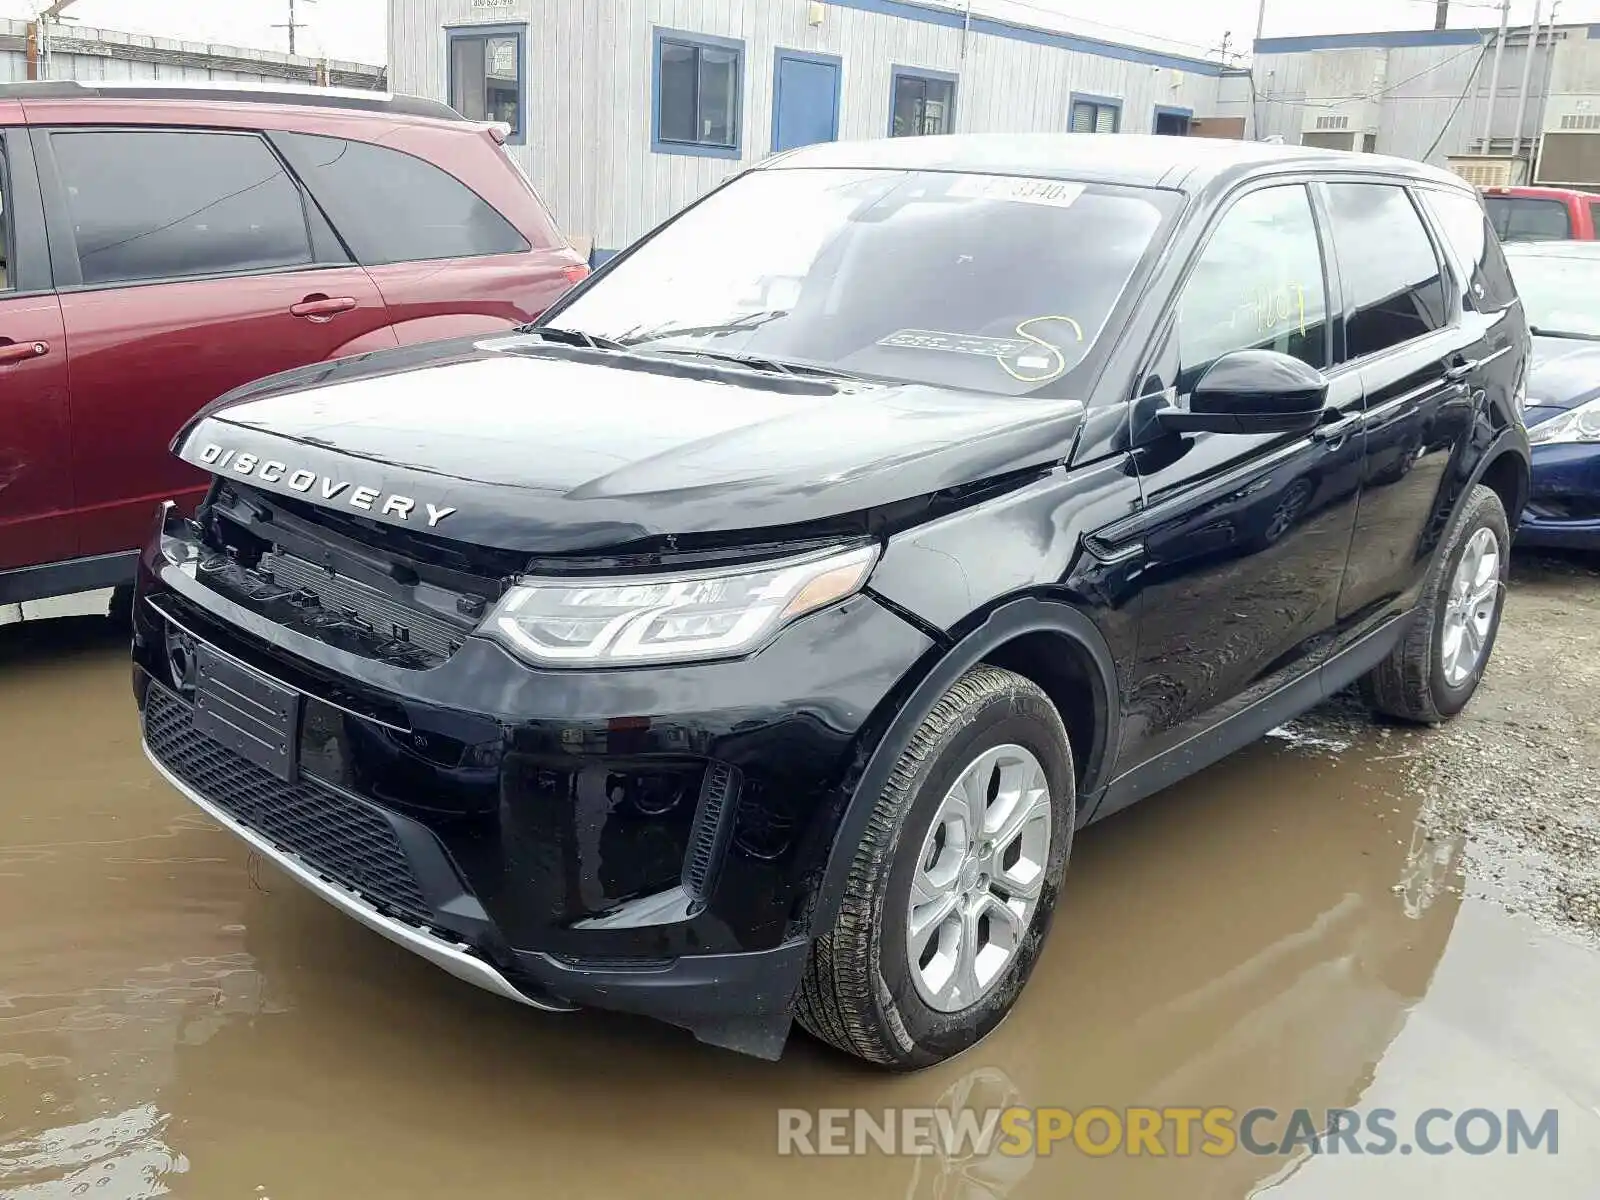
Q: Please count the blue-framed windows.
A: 5